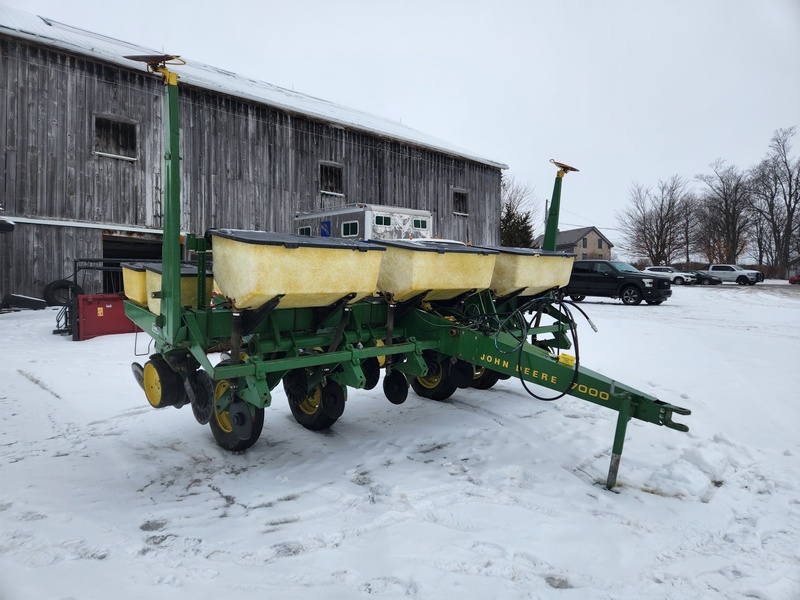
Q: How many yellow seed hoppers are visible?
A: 5